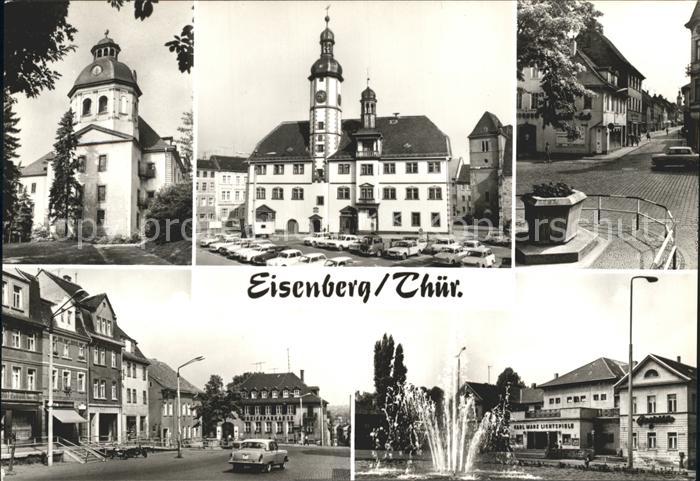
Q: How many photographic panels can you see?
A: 5